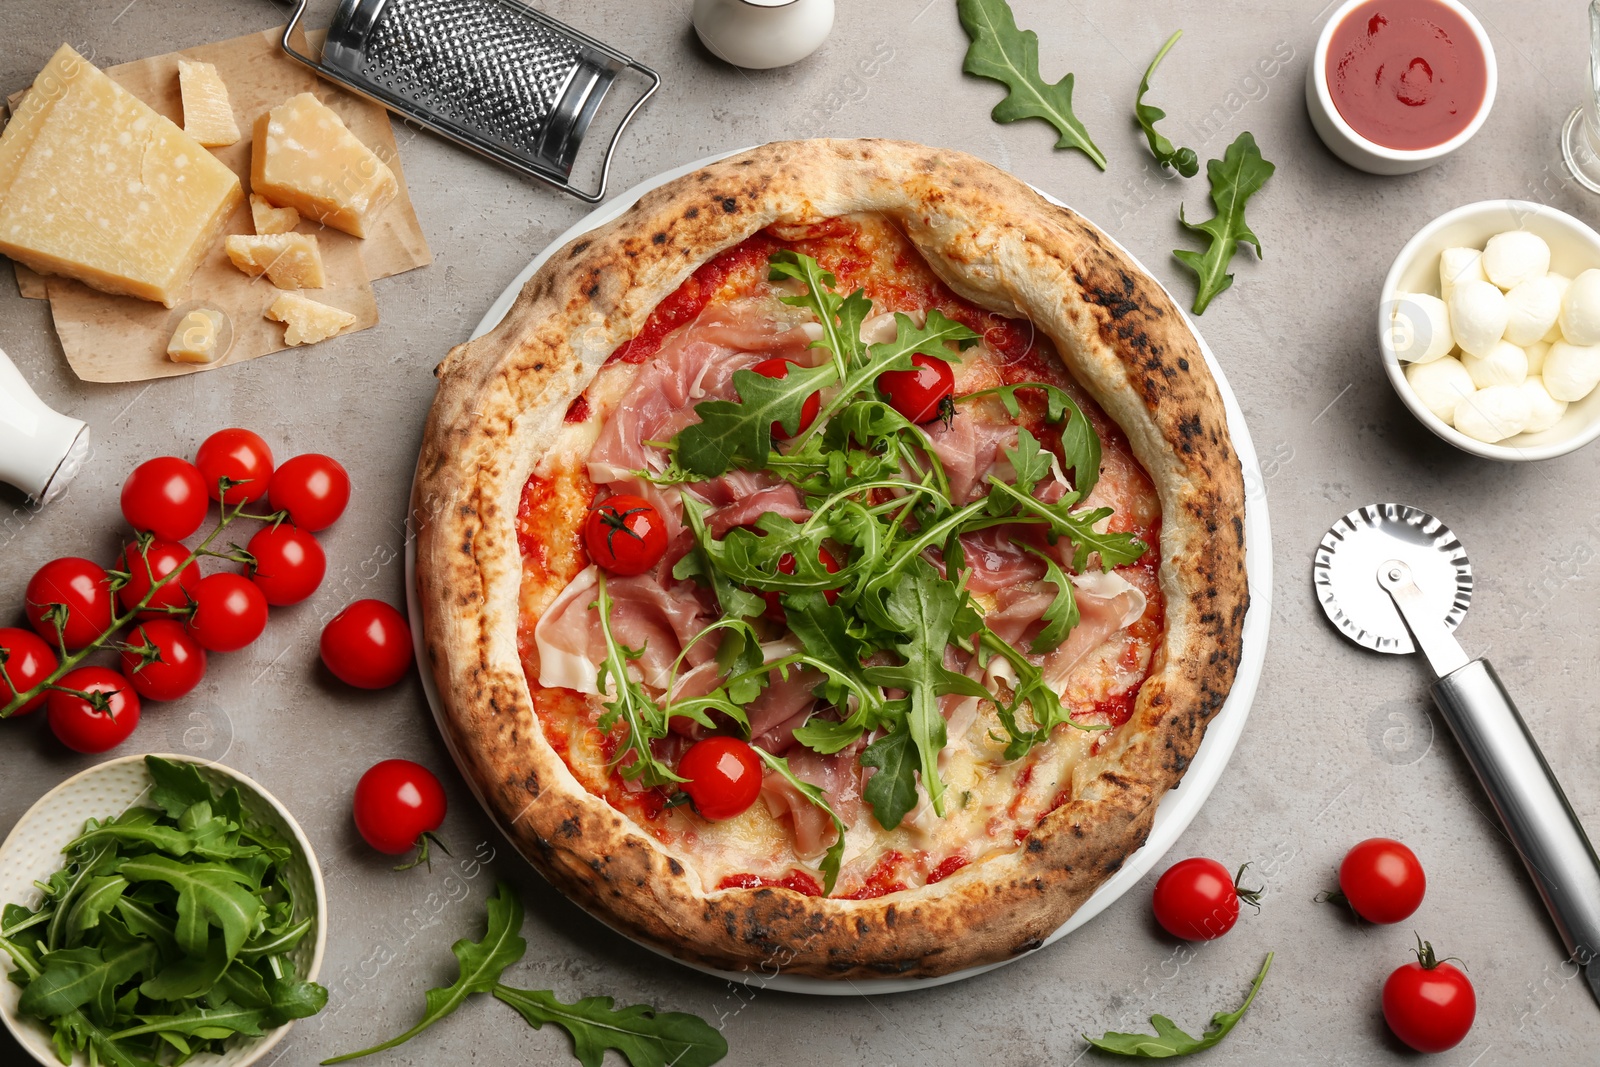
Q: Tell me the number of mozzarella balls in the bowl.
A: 13